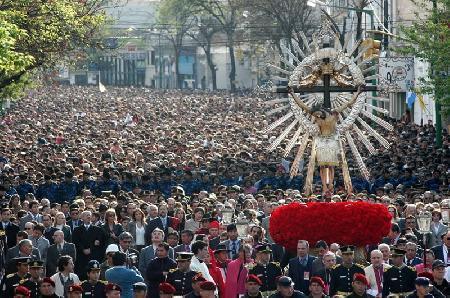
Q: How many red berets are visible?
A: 11